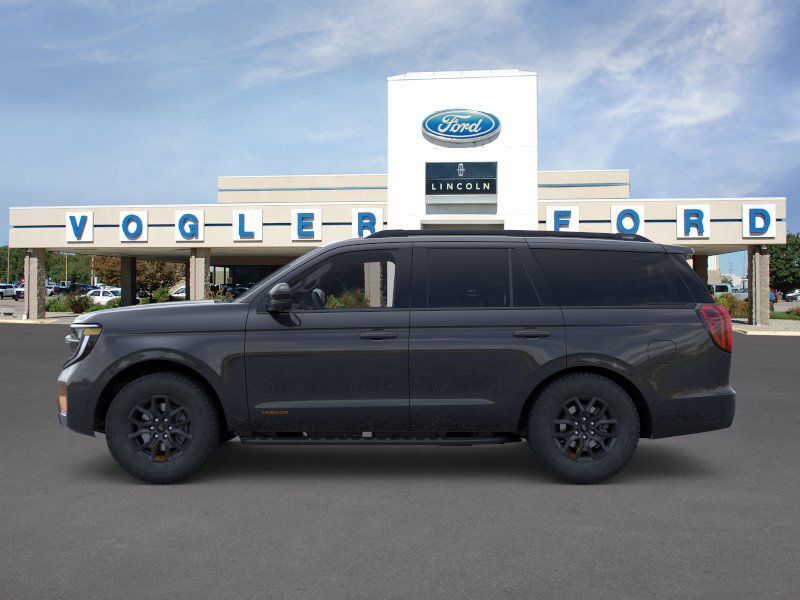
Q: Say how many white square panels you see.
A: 10